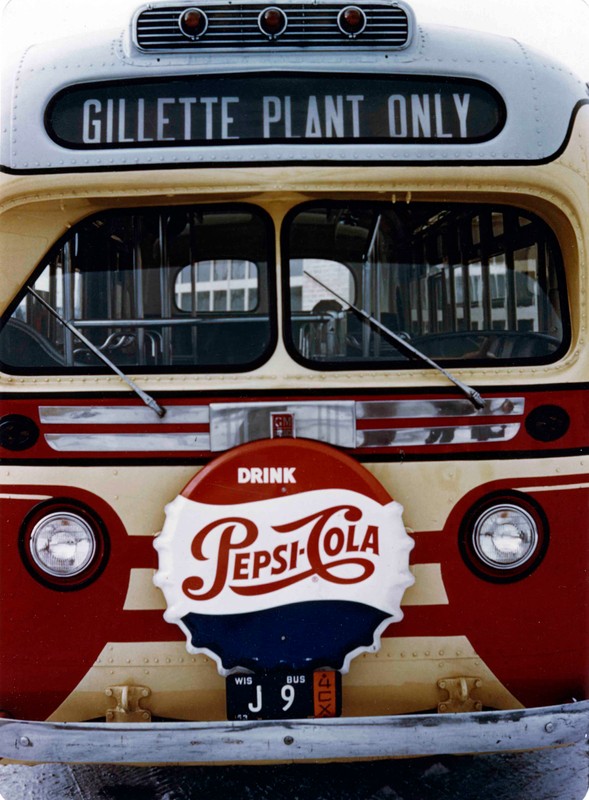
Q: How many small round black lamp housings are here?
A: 2